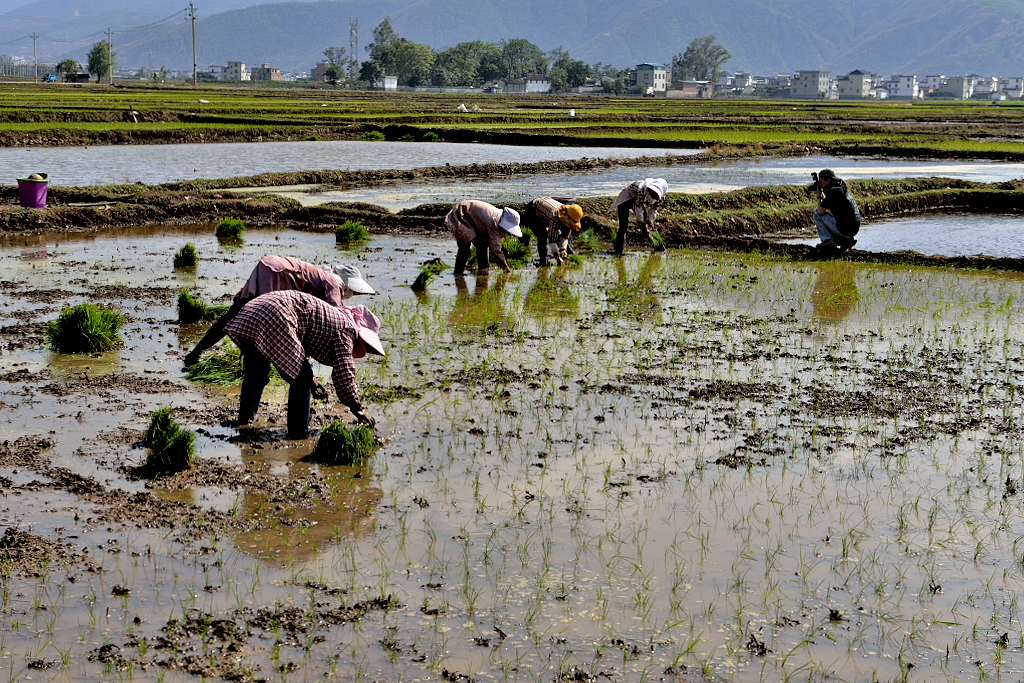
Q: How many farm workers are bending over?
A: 5